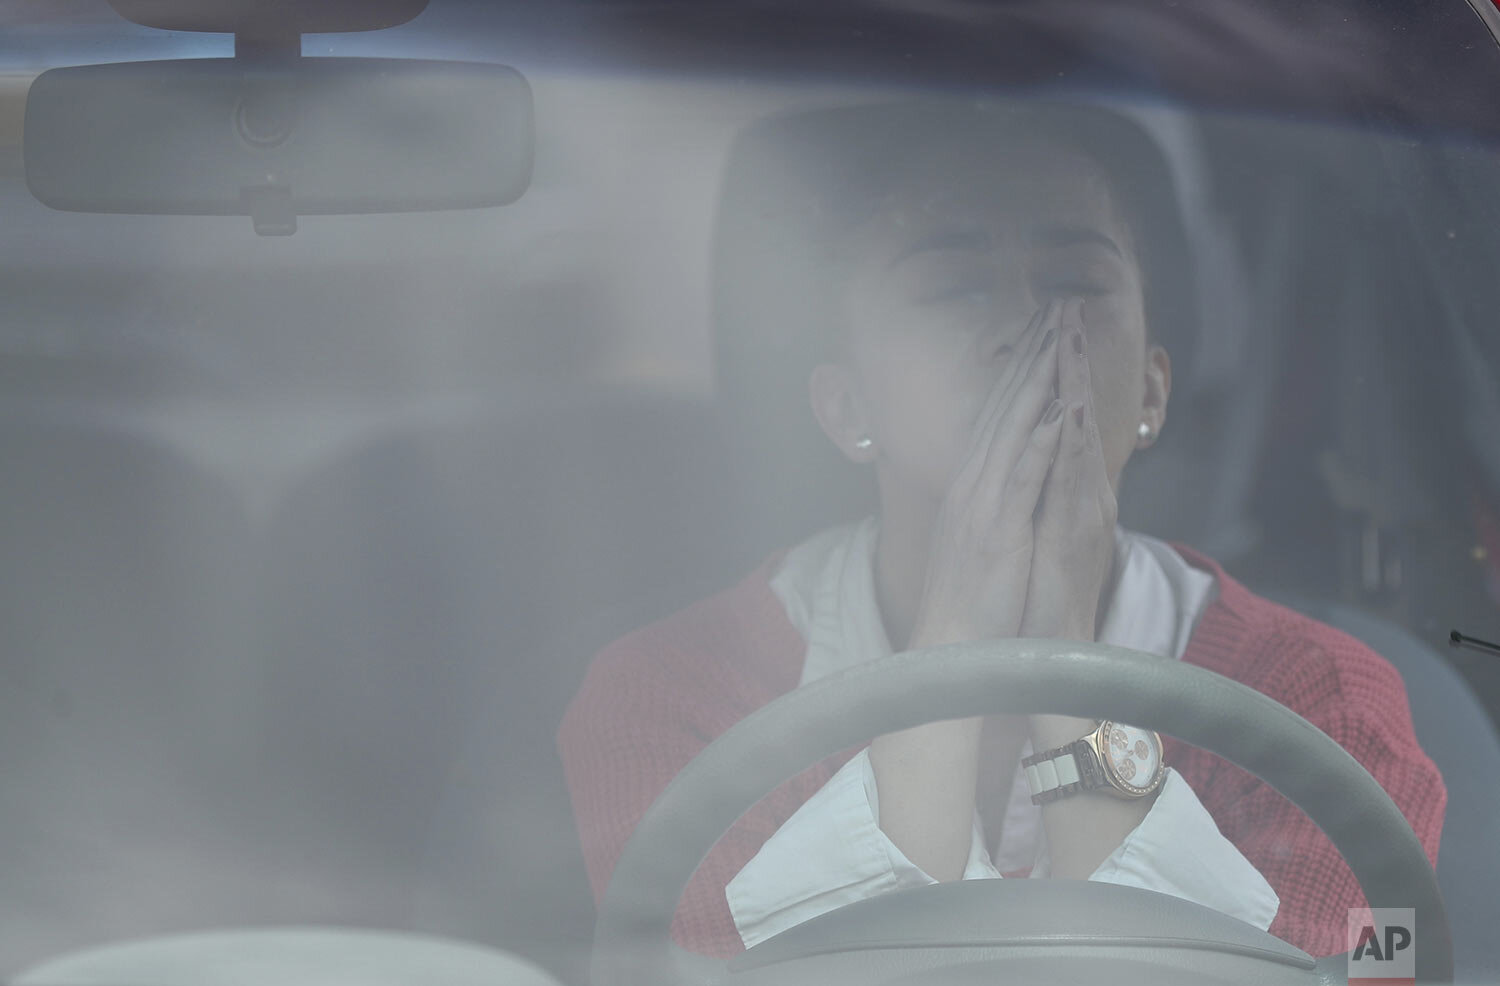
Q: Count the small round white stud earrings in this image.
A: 2